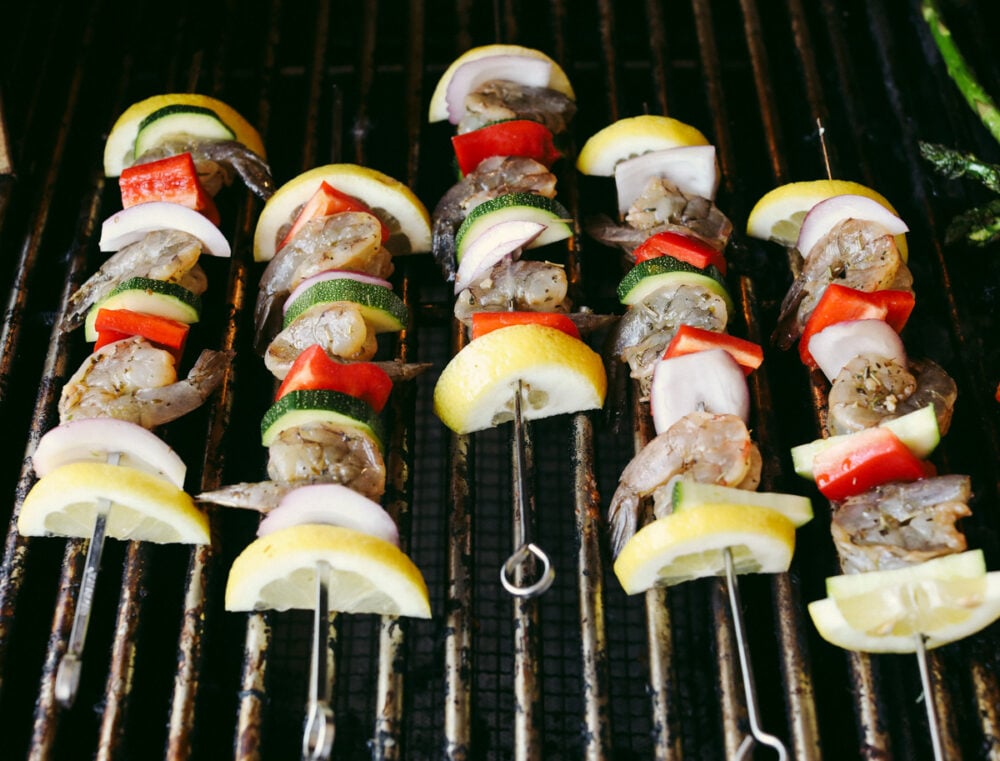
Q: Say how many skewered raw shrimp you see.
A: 15